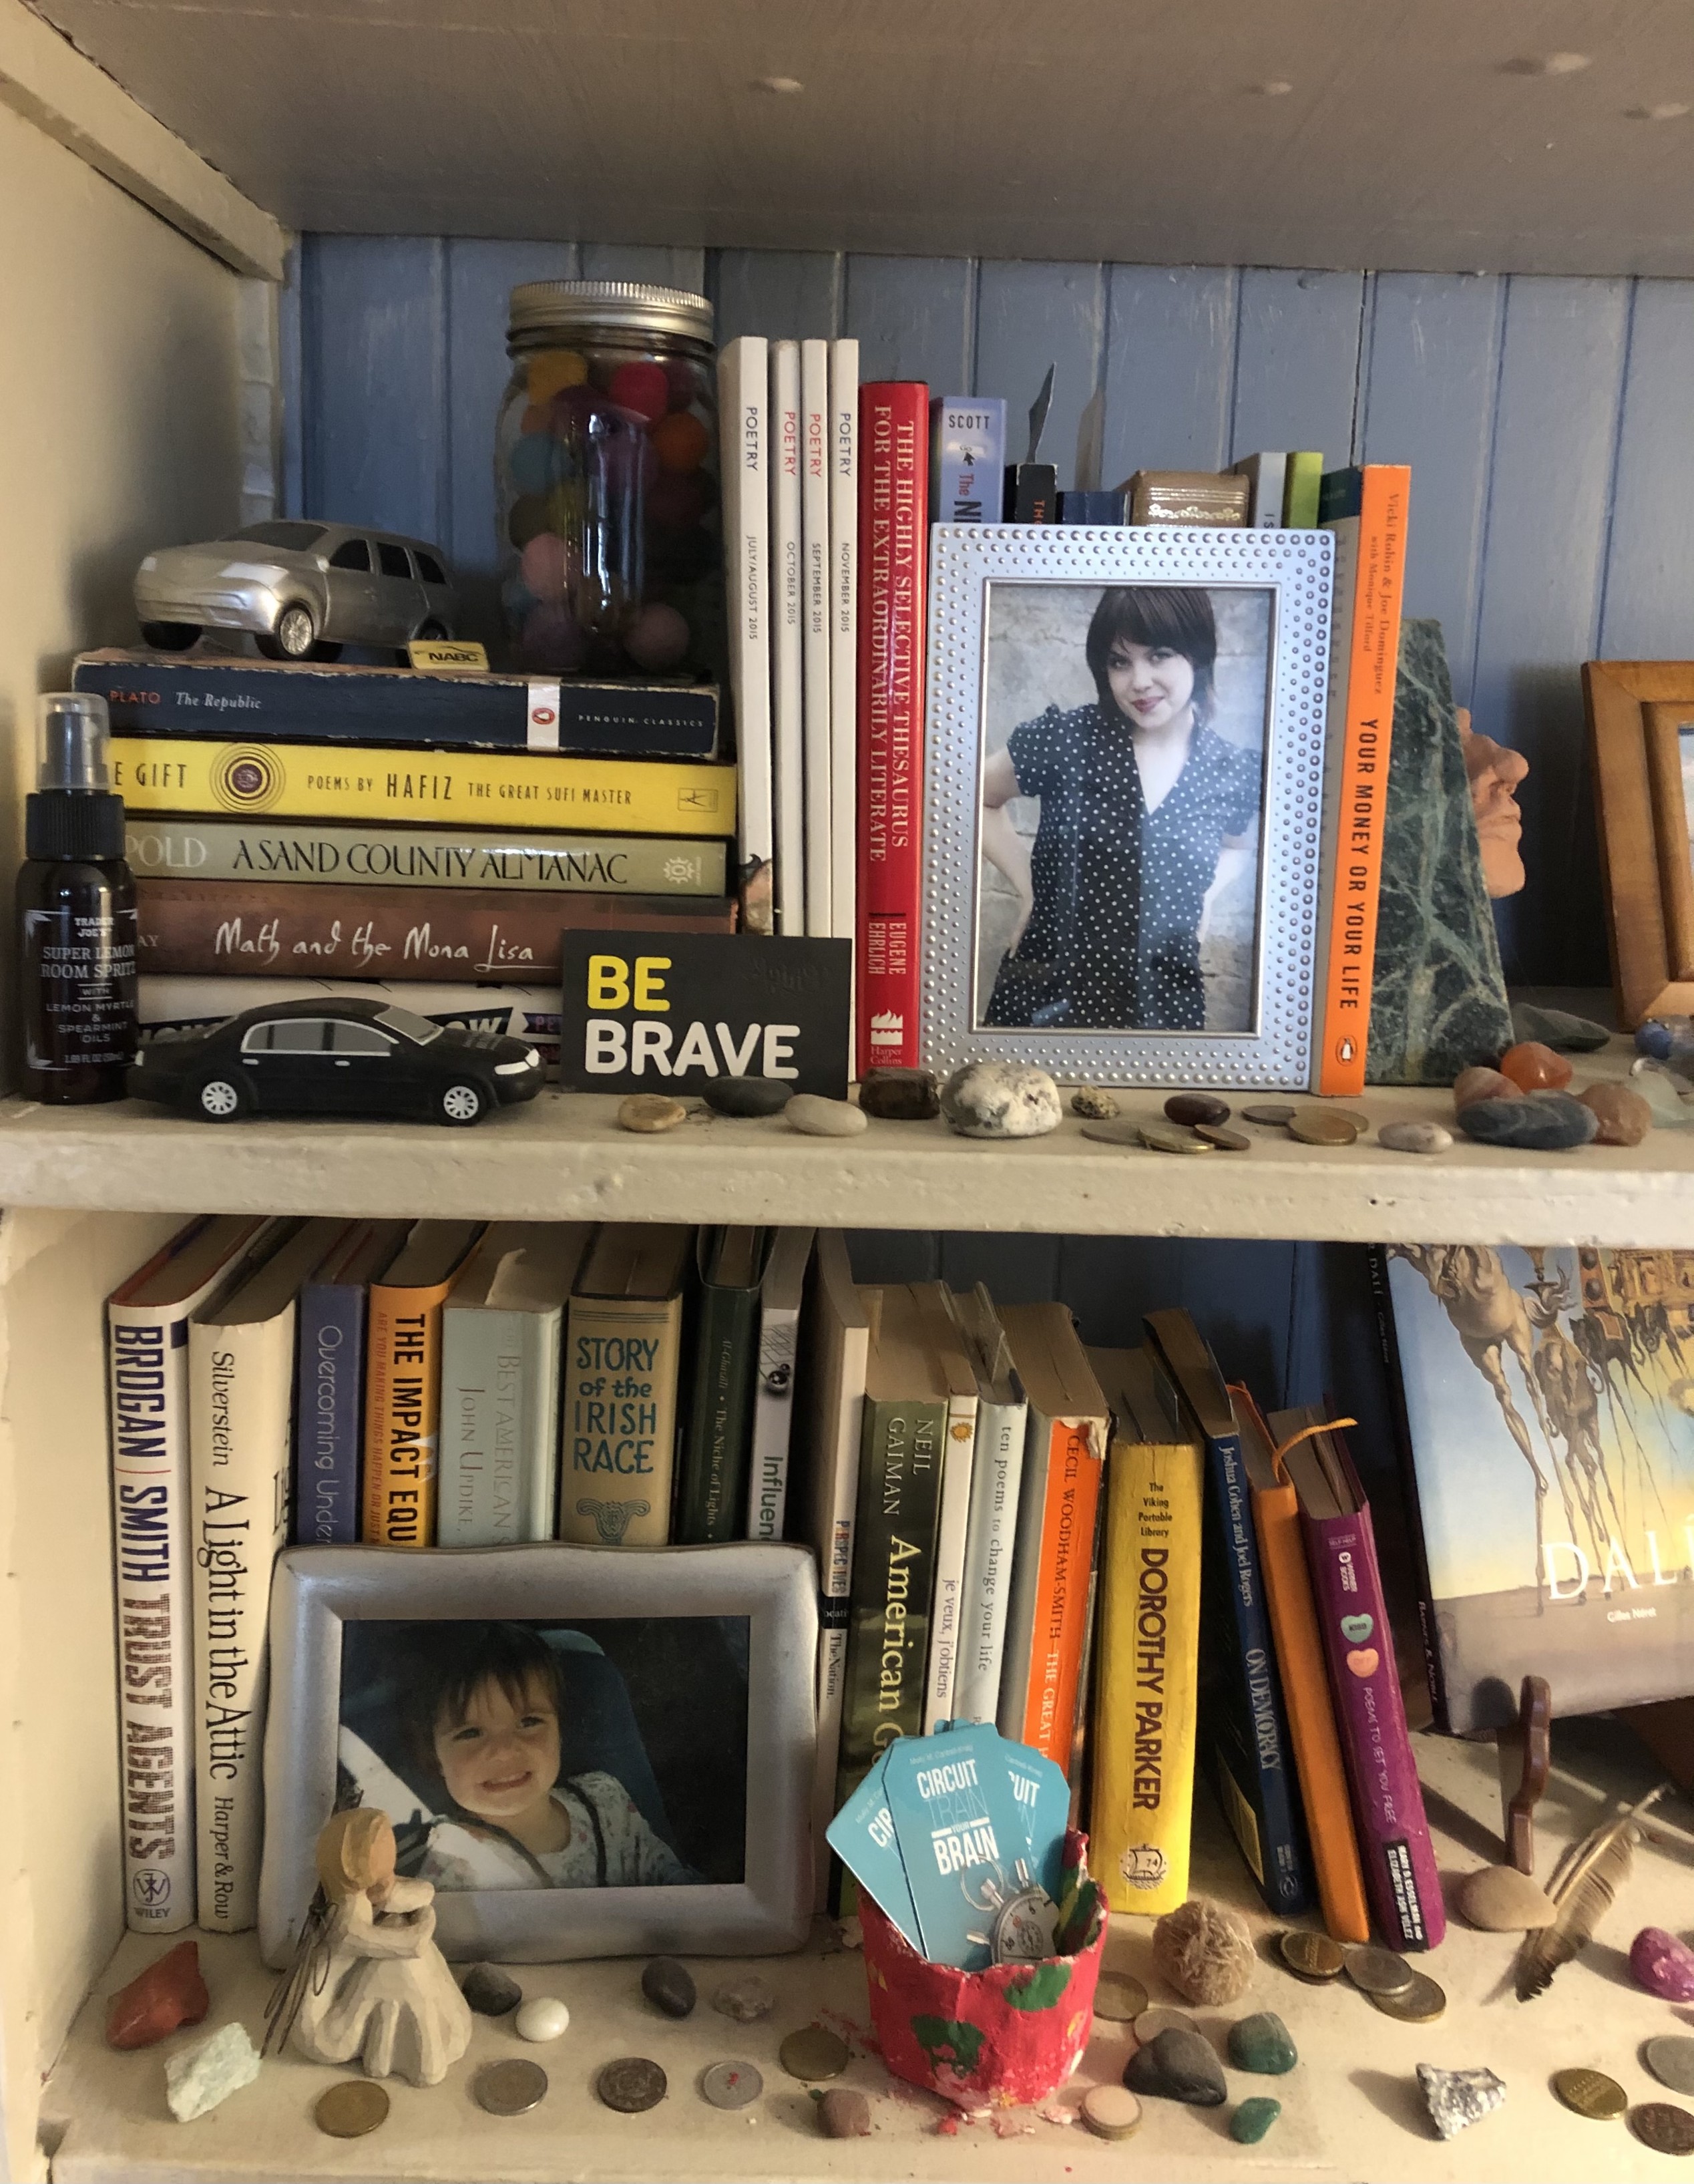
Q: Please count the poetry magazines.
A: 4